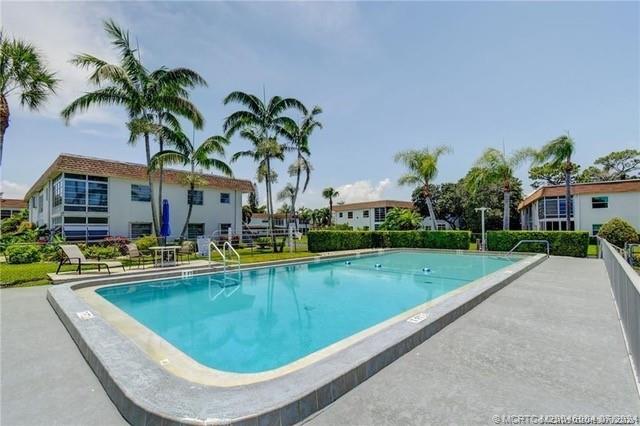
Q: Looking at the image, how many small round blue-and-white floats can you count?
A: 3